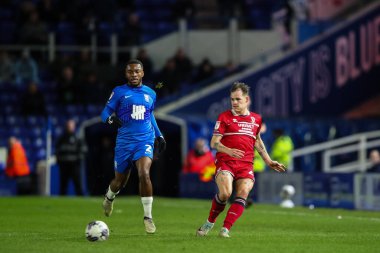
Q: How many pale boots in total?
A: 4